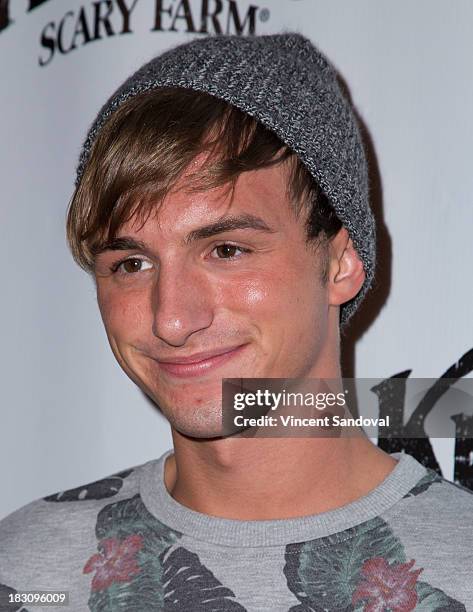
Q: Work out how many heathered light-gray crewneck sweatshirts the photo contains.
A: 1